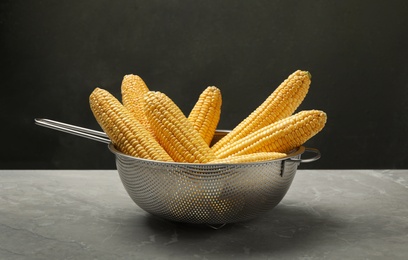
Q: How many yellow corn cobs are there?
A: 7